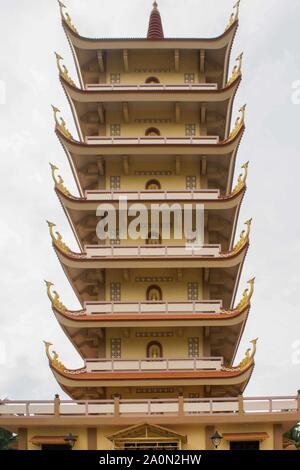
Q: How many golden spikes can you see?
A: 14